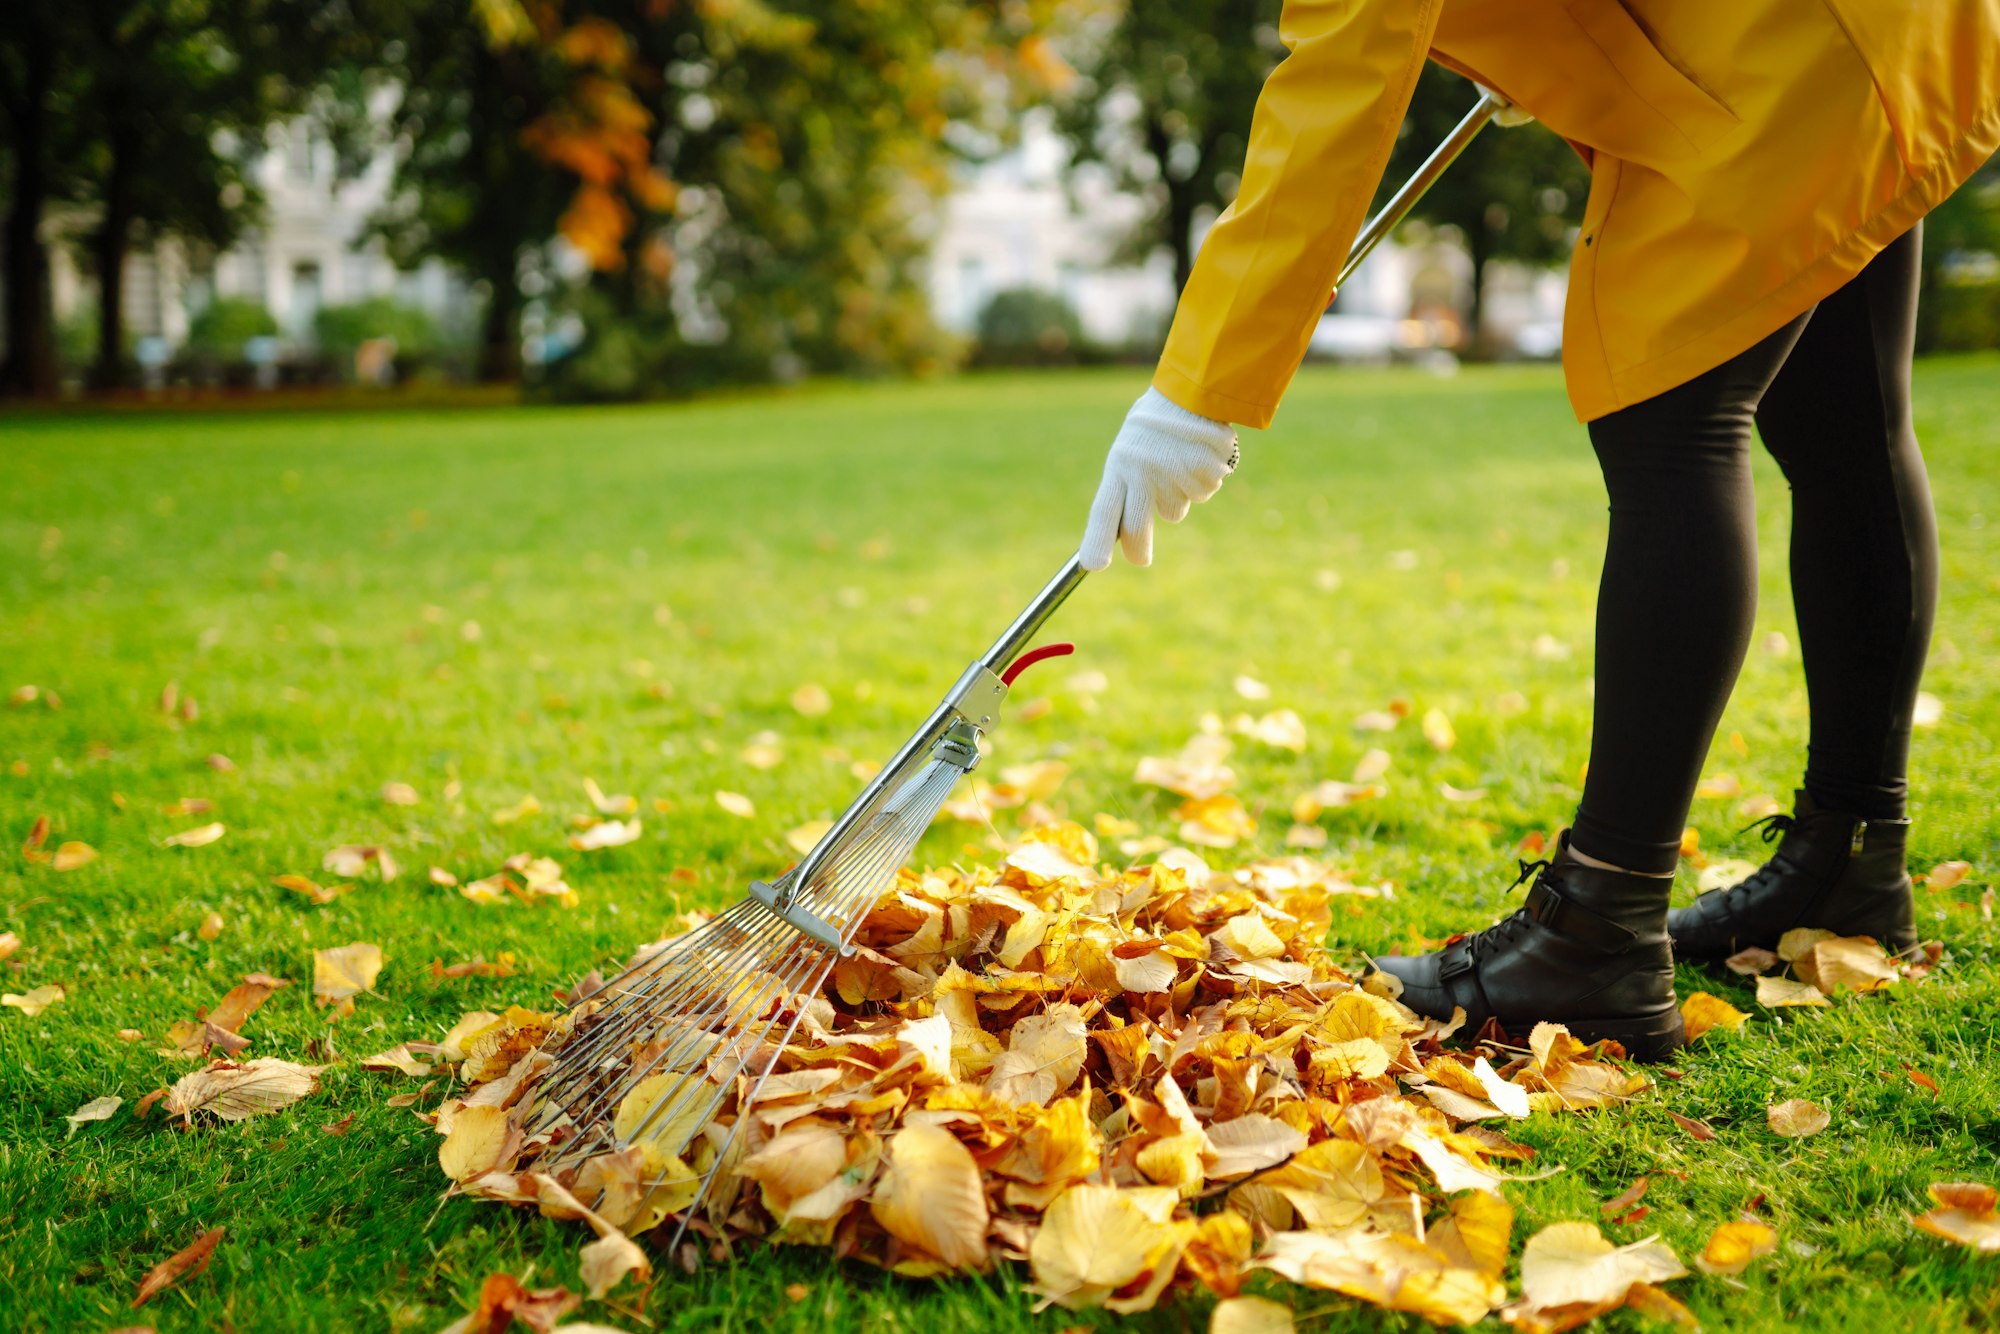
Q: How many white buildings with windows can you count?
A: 2